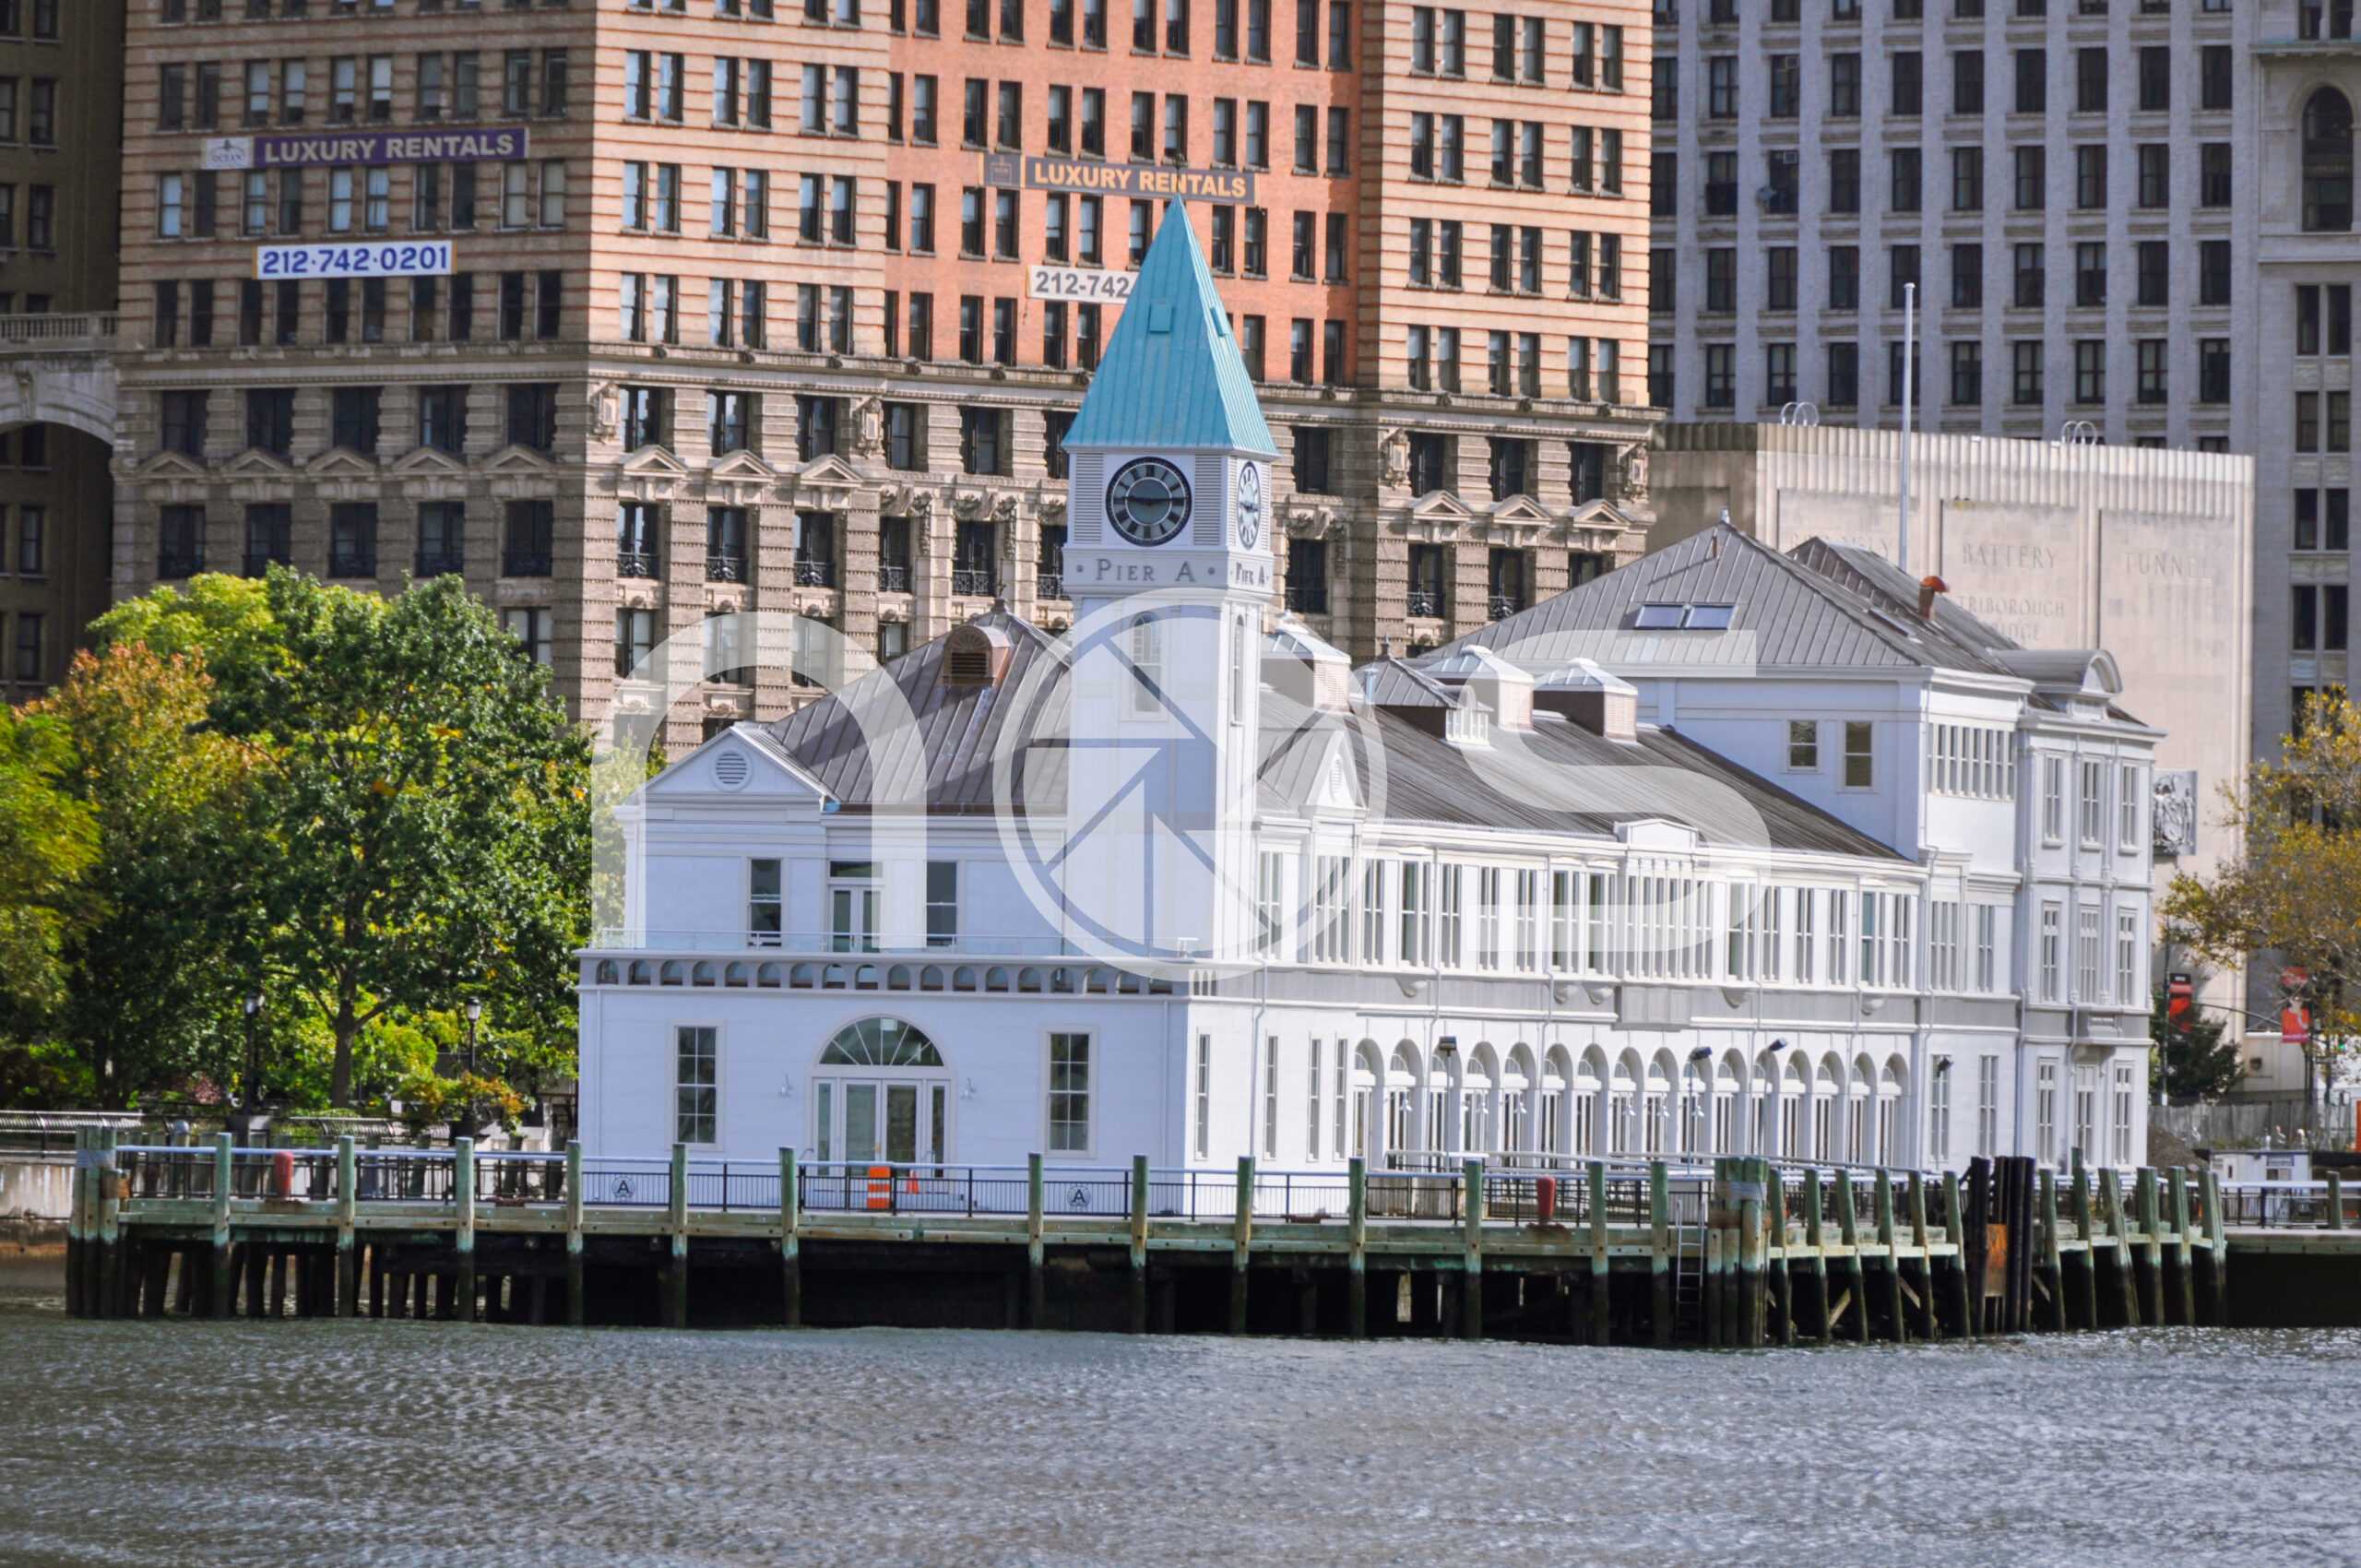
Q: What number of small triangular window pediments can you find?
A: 11